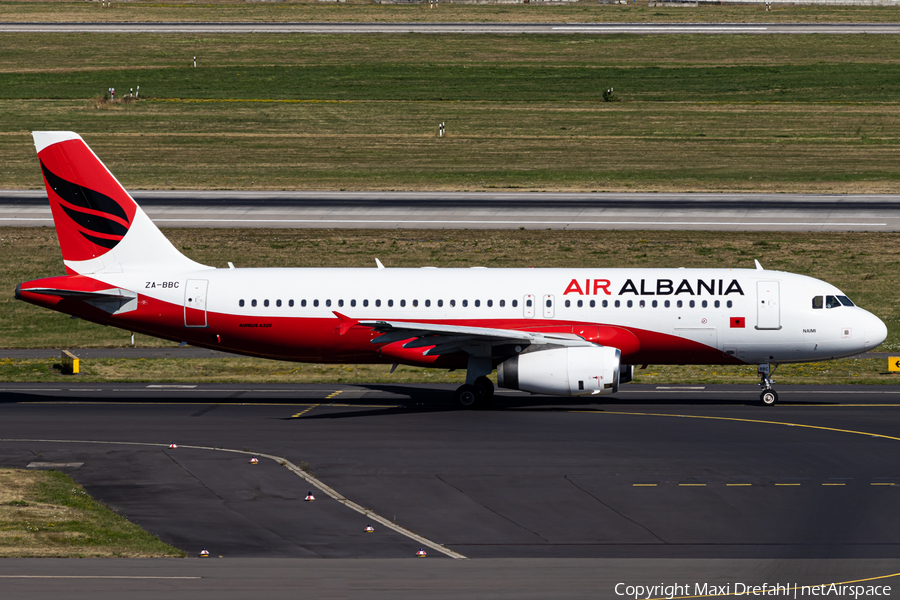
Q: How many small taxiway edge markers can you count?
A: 6